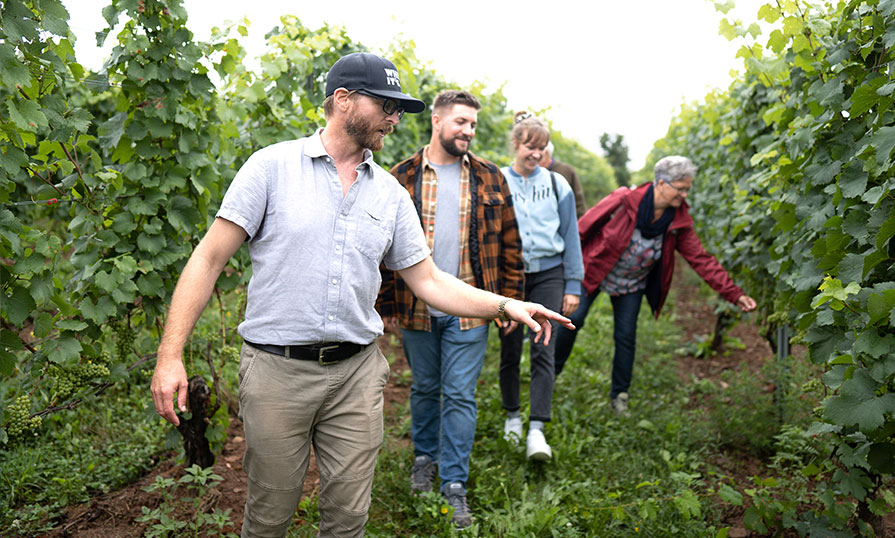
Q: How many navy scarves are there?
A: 1